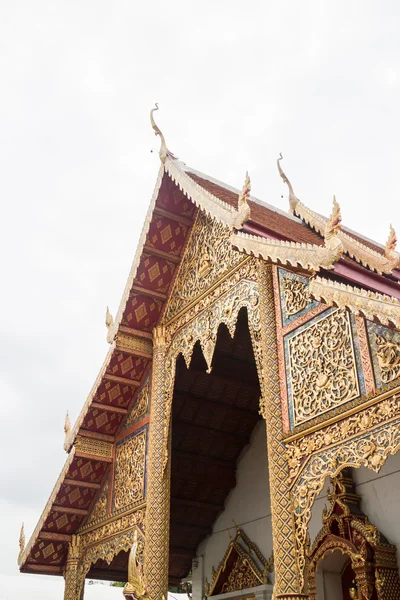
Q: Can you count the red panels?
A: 11